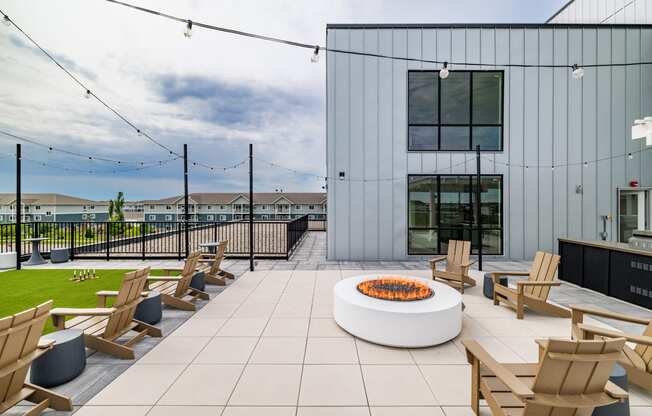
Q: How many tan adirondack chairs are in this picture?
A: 8